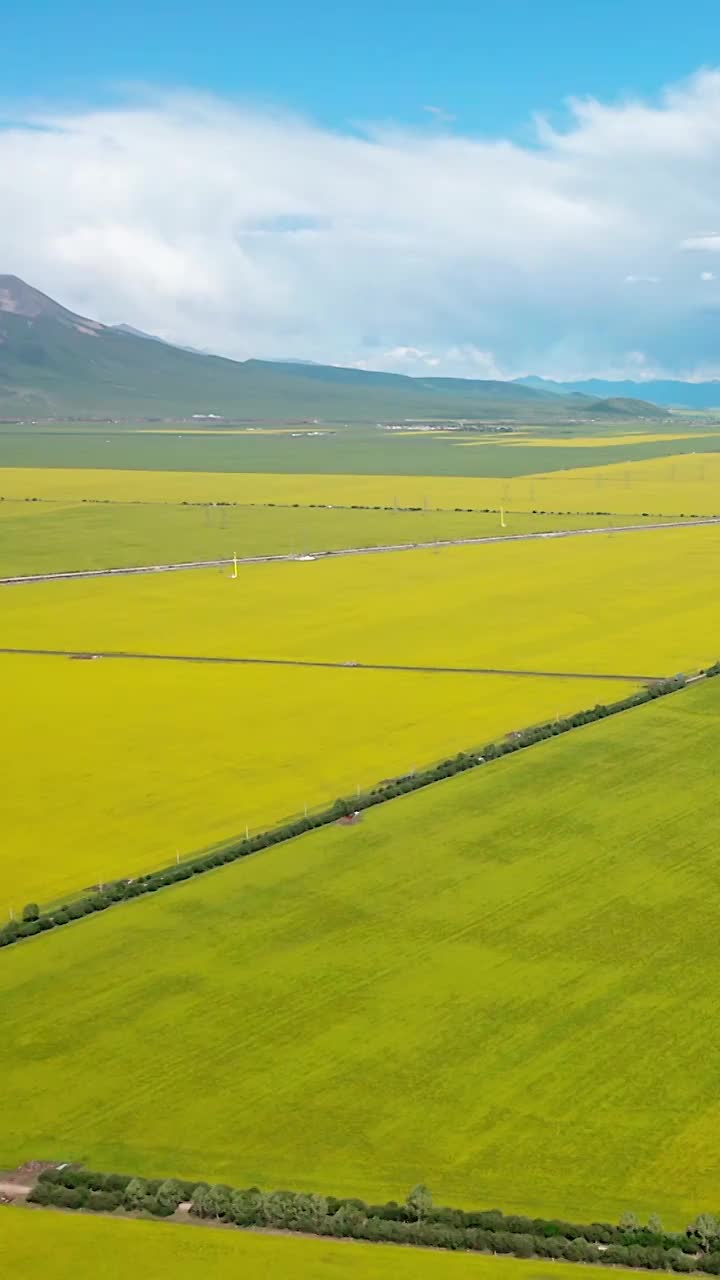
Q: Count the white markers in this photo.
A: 2